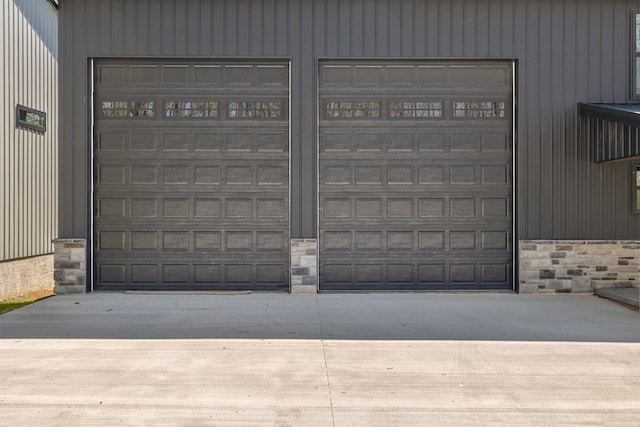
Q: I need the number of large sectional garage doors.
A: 2